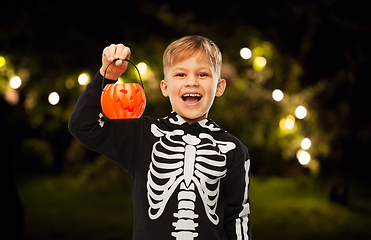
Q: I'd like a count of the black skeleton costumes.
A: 1